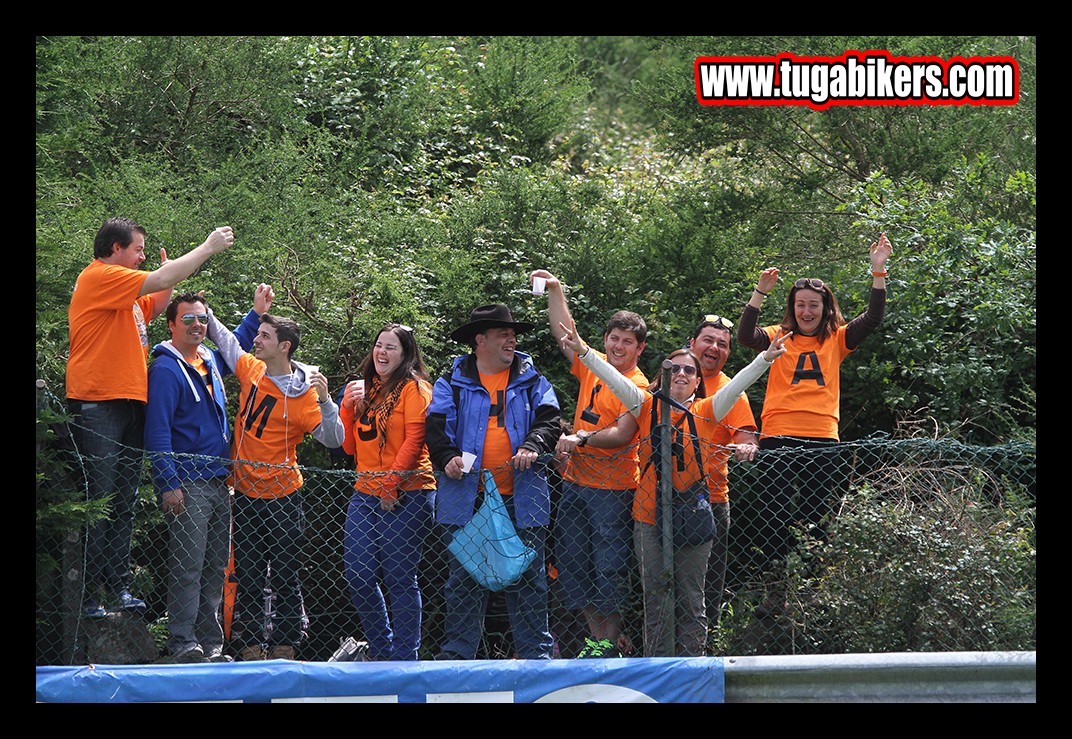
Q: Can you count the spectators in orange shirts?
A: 9